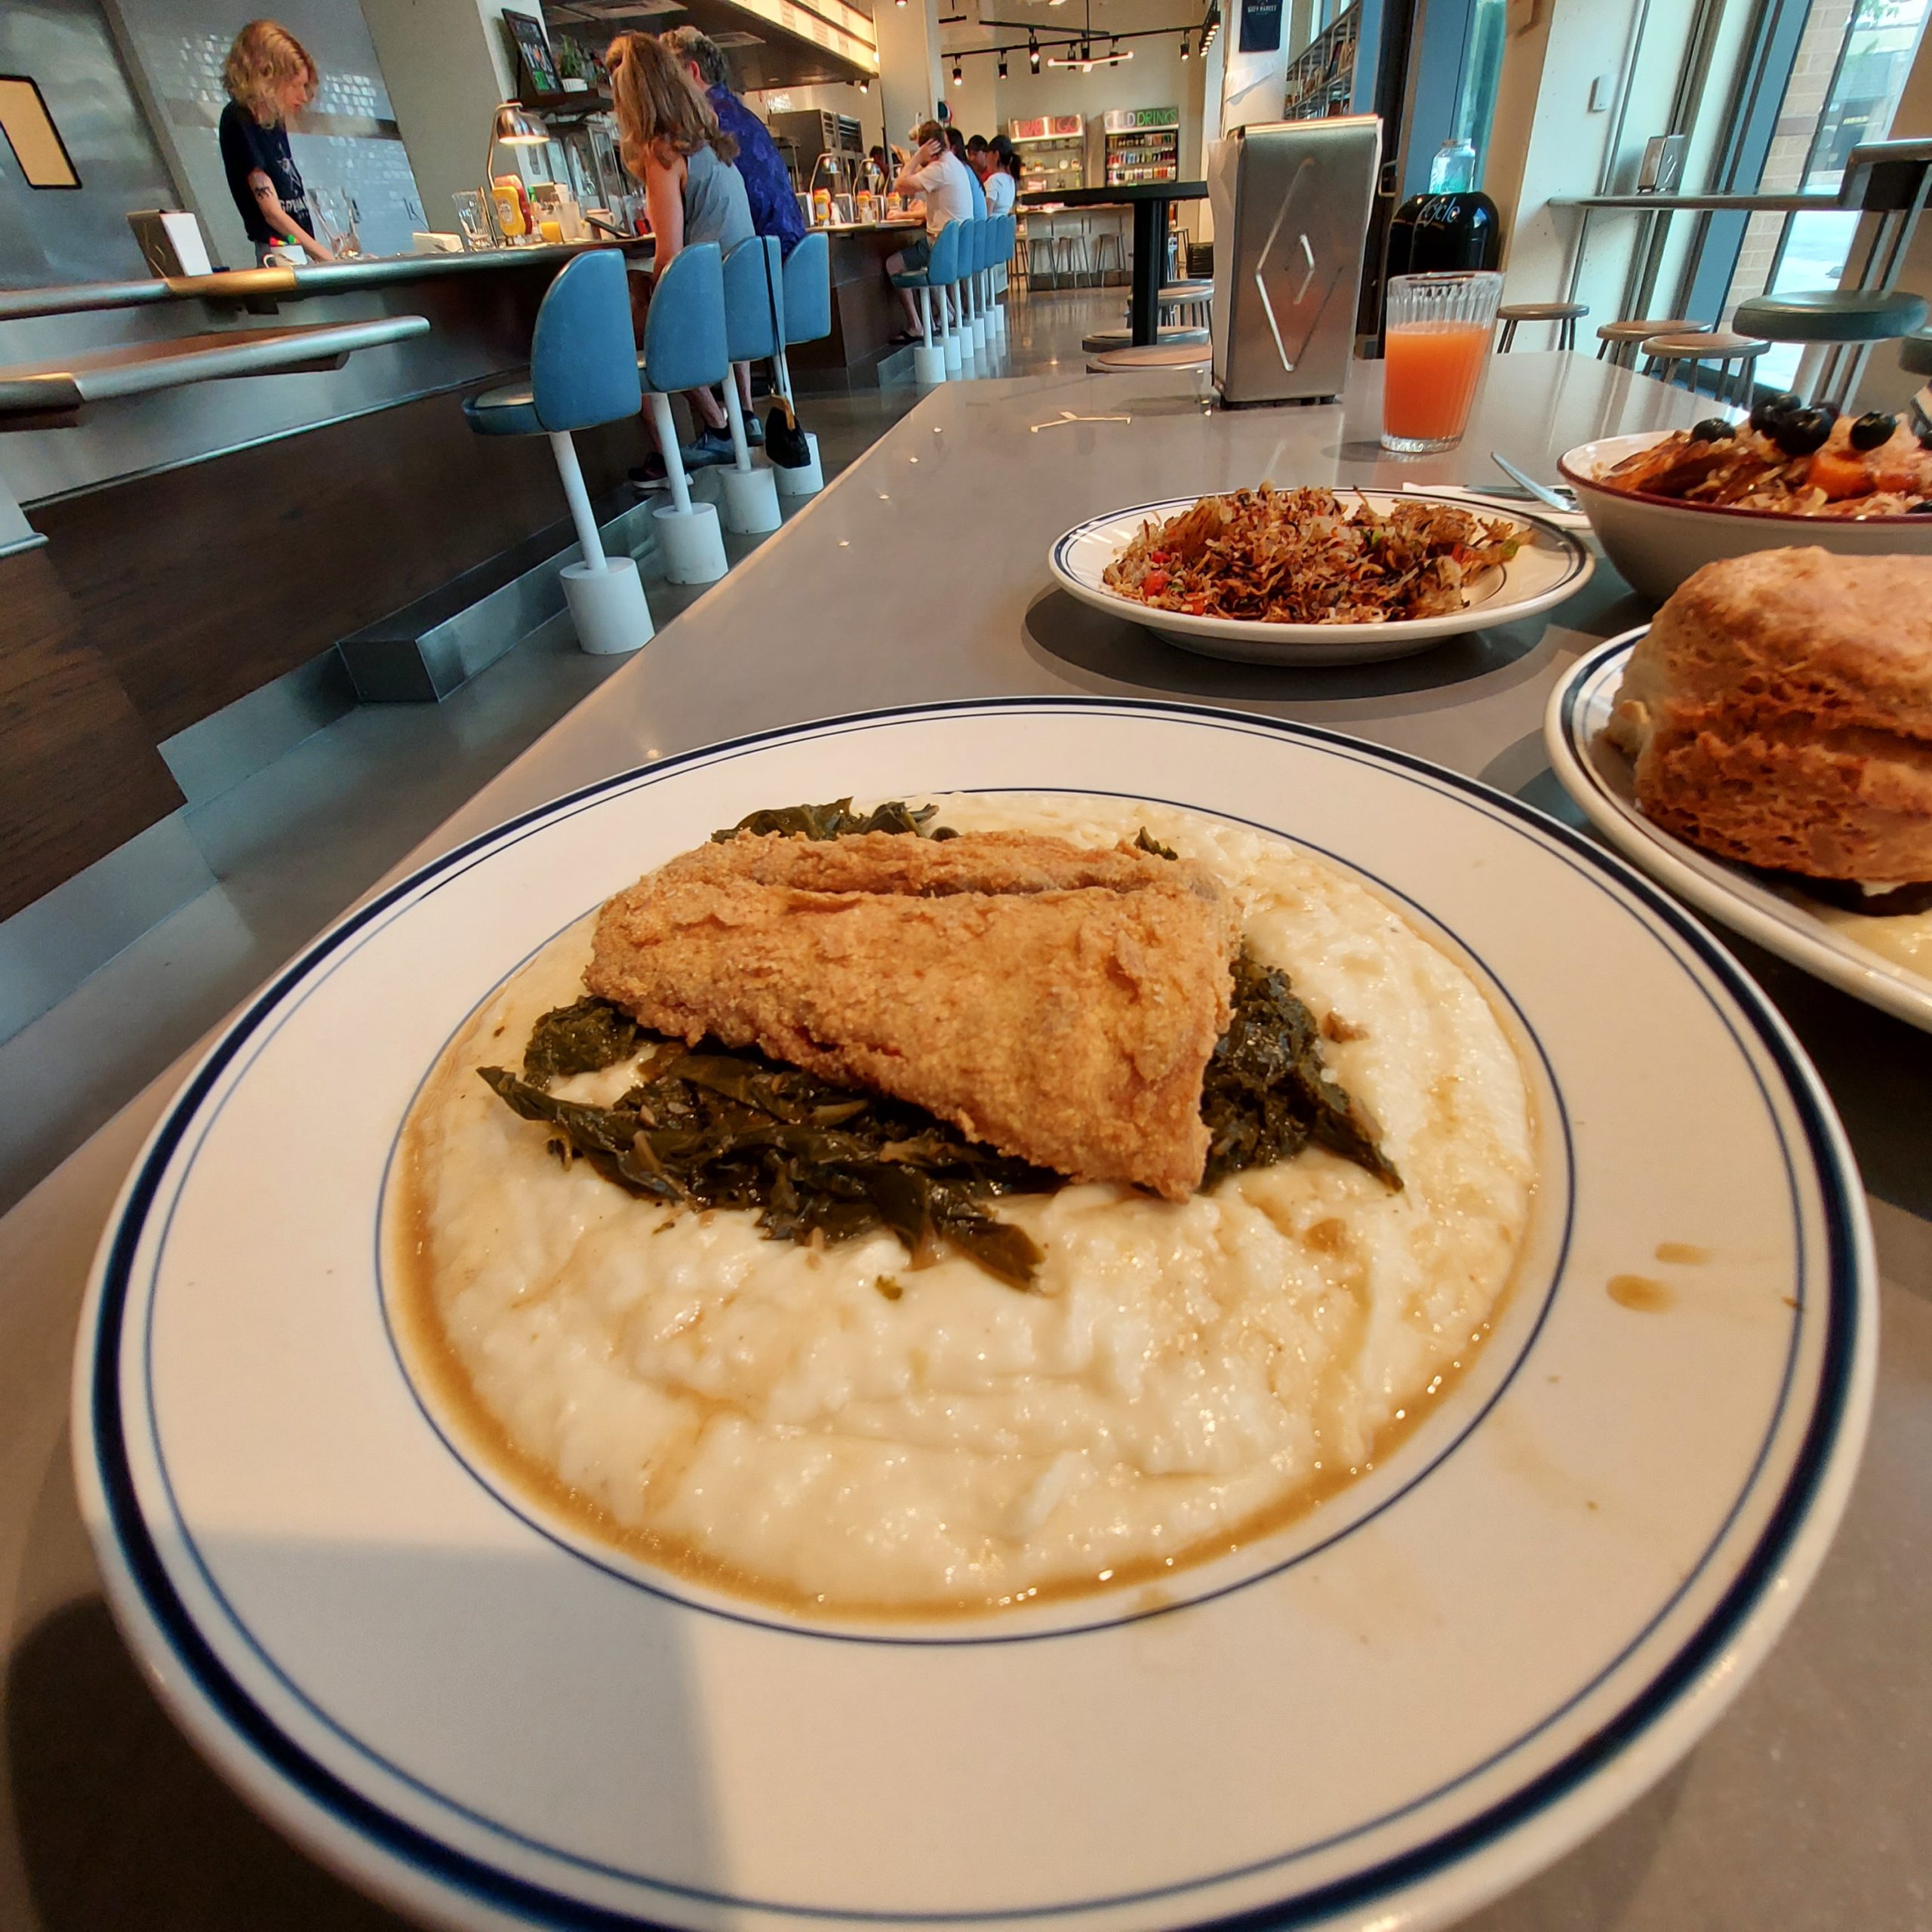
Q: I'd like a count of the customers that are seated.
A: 6